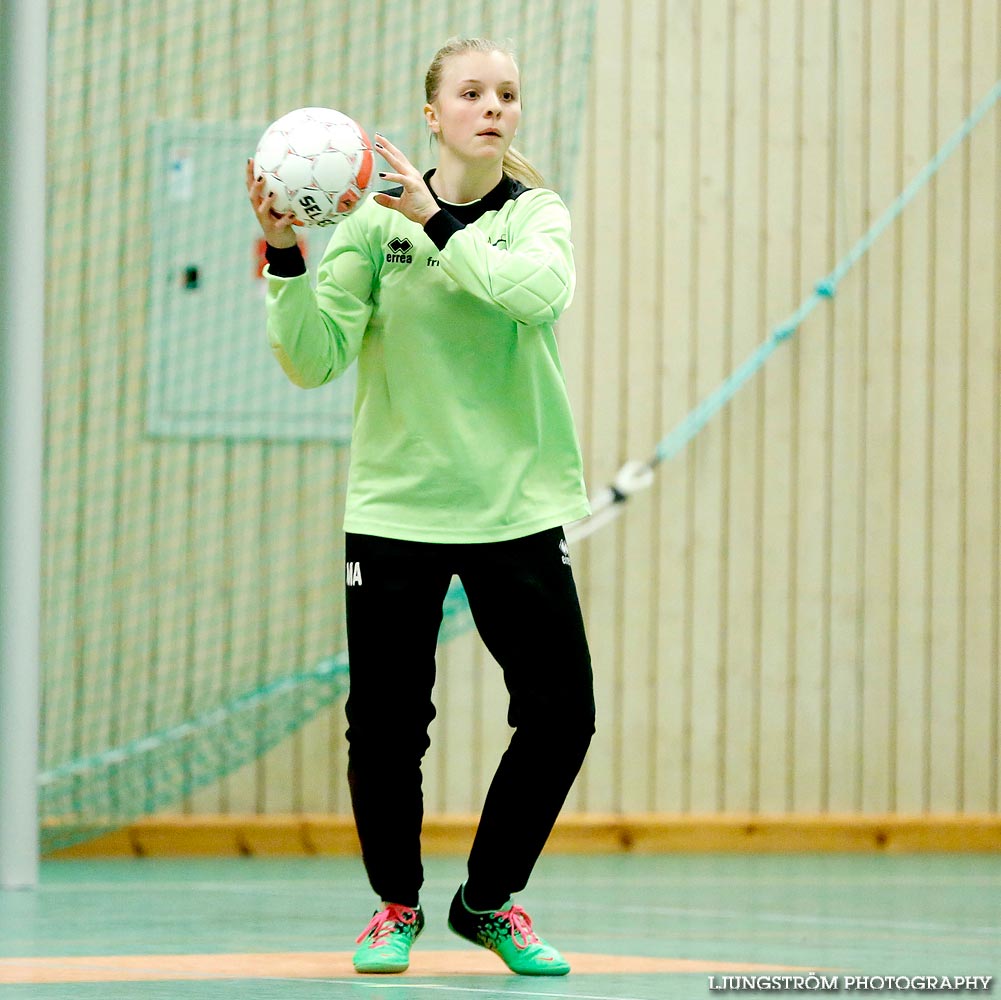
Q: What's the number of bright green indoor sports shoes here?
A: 2